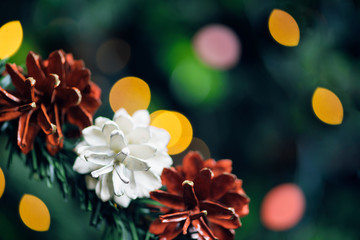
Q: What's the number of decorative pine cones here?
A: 3